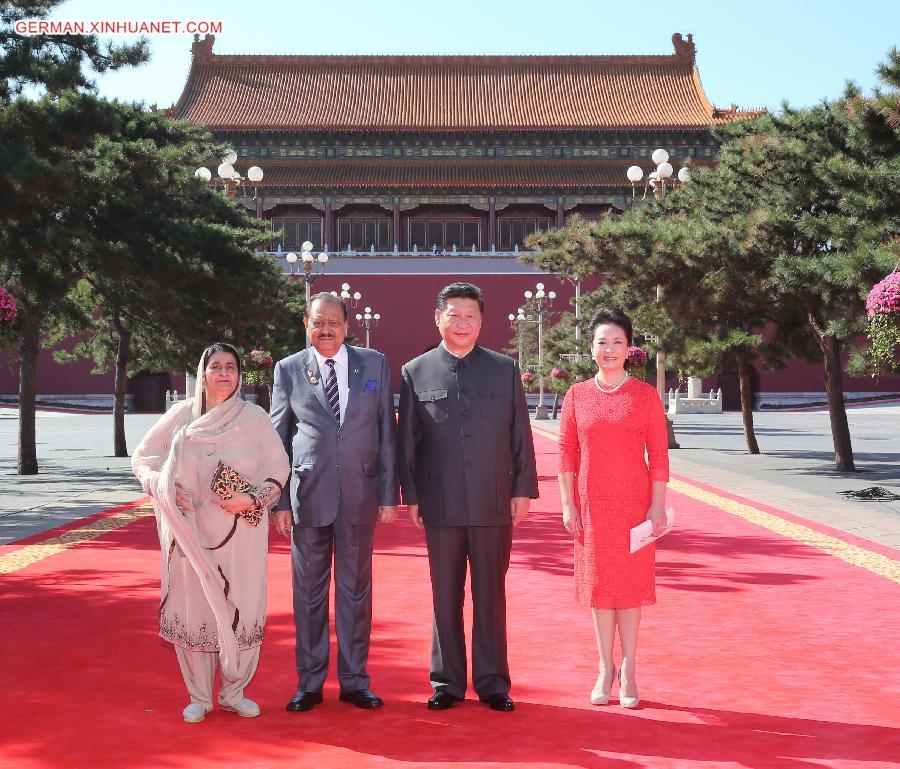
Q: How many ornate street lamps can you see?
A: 7